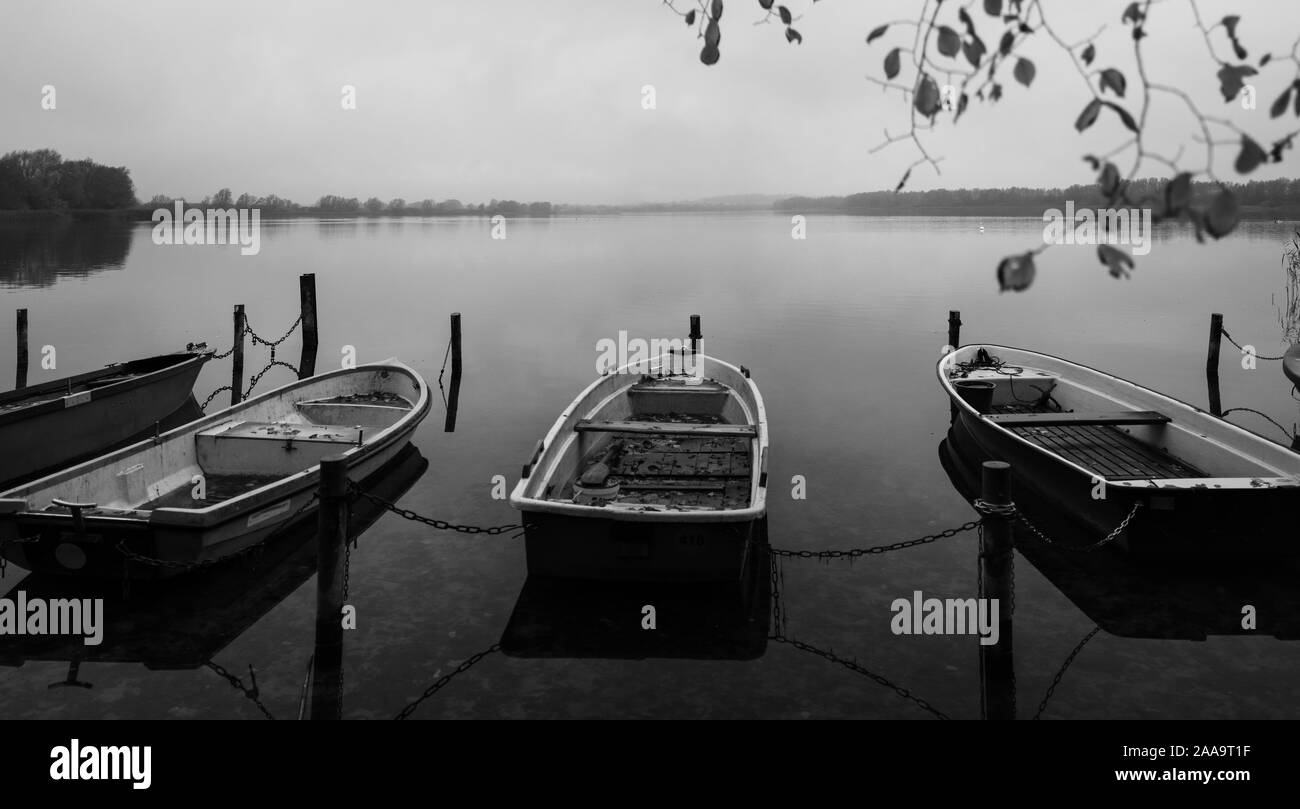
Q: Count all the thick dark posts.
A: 9